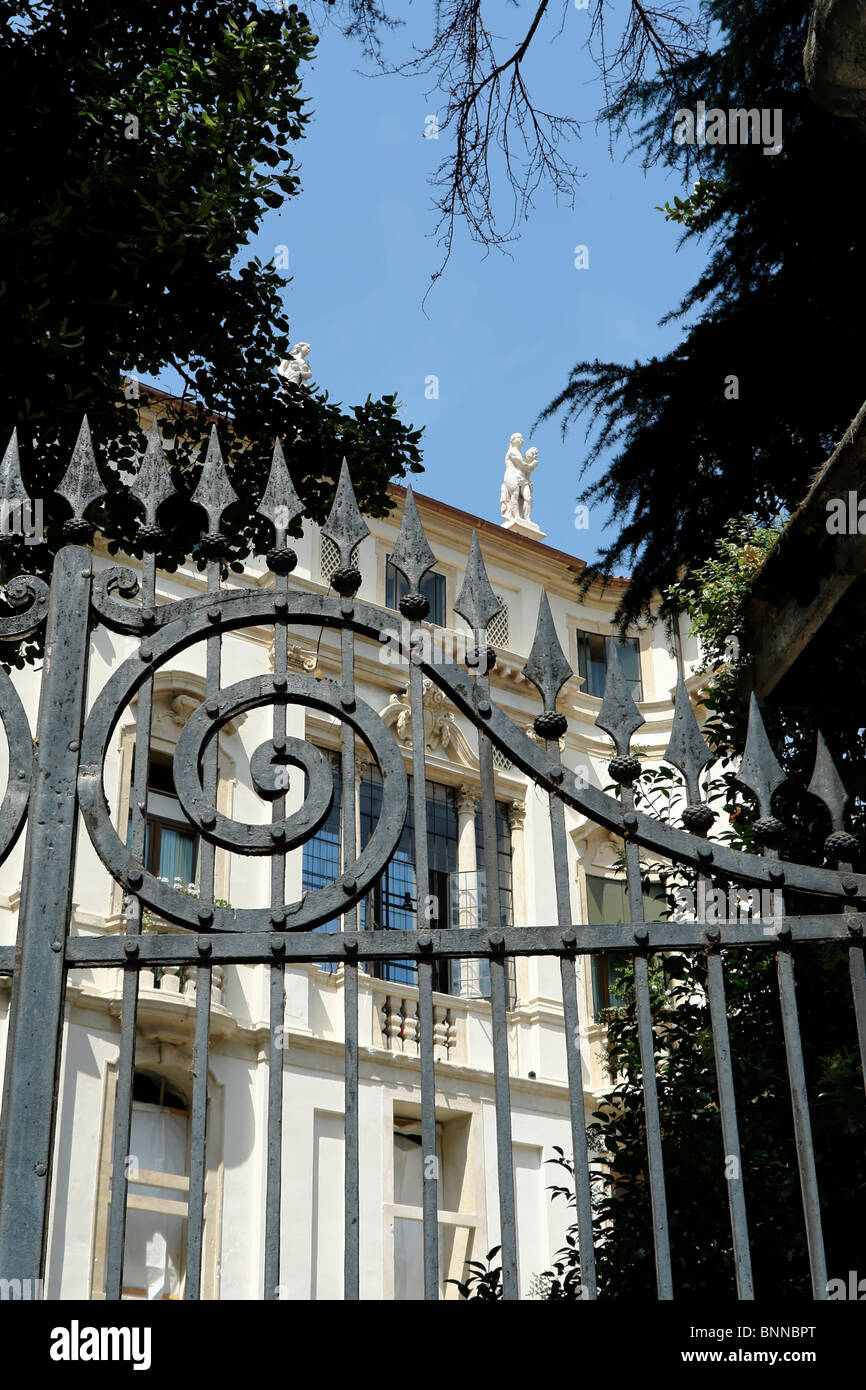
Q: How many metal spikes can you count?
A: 13